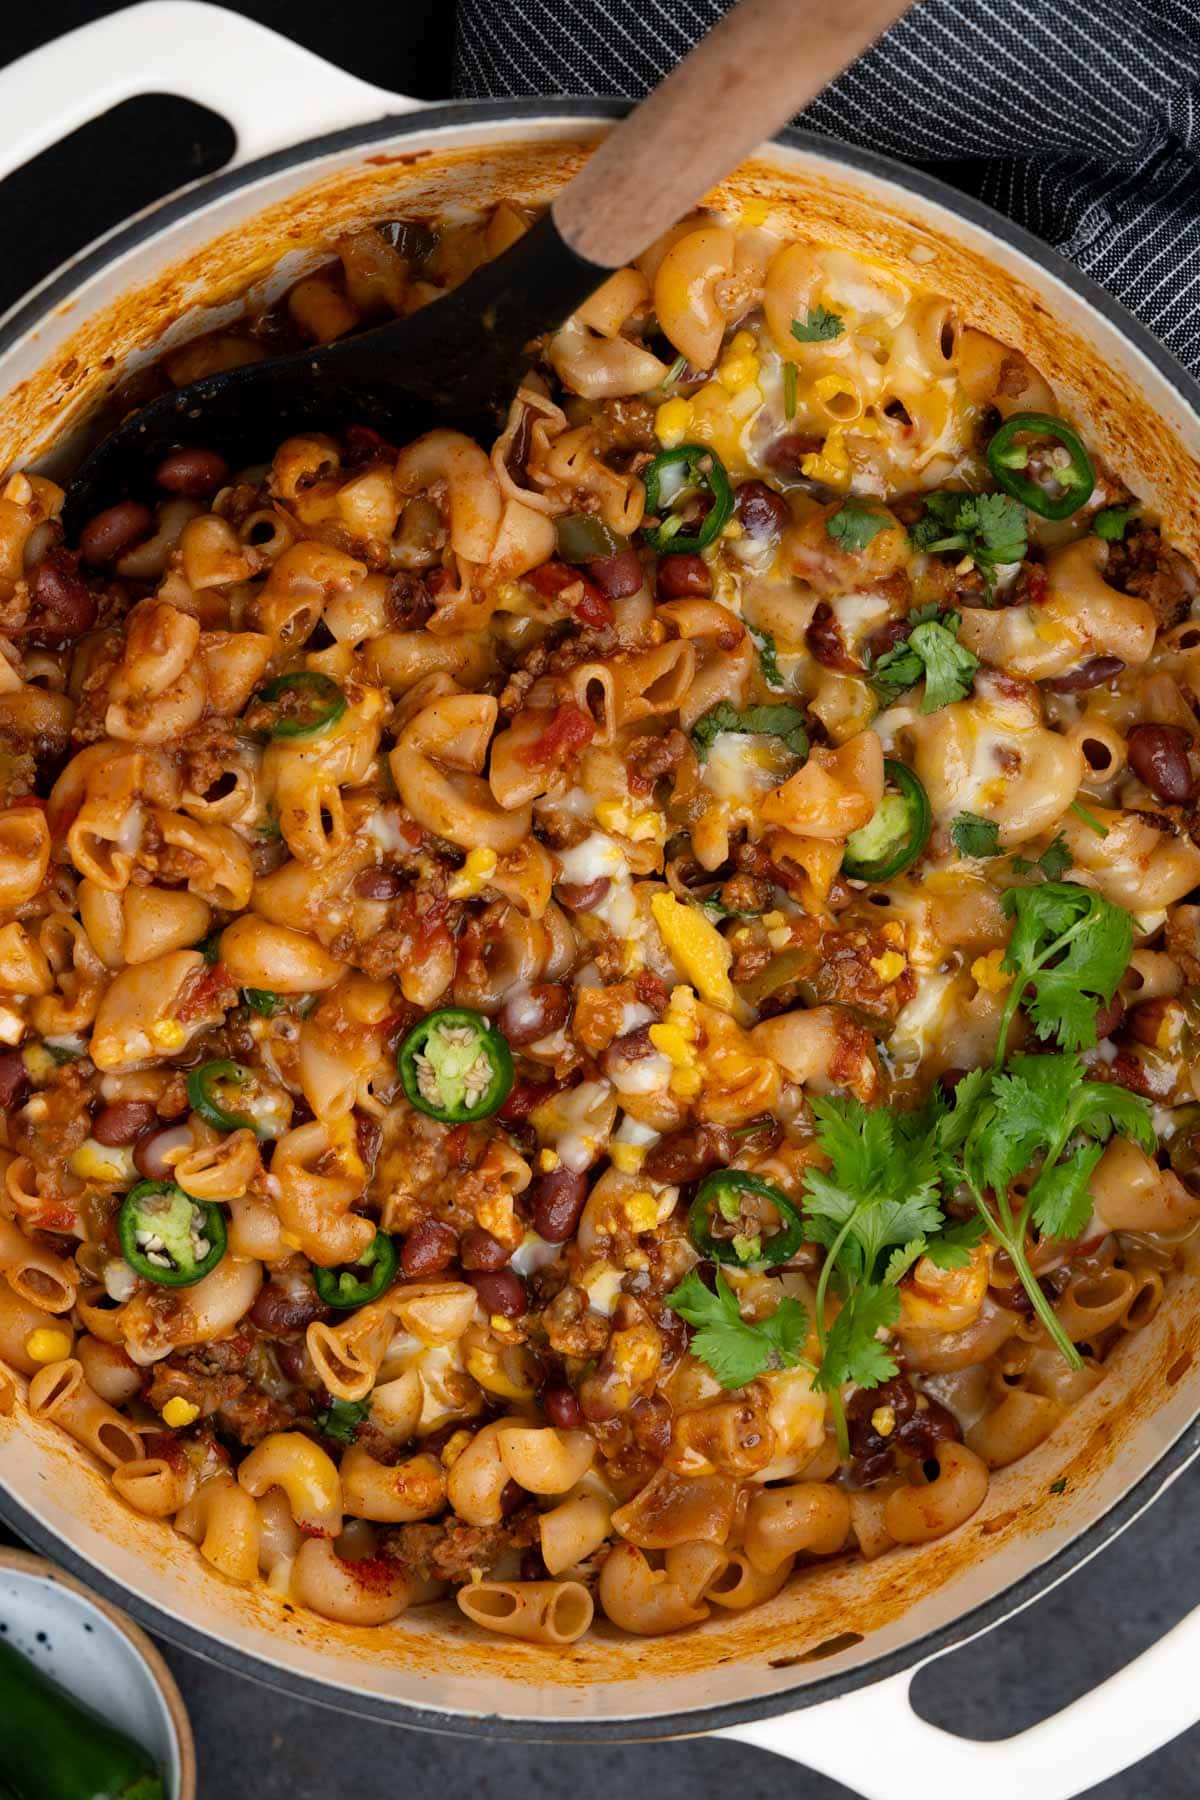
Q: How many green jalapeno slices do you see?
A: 9